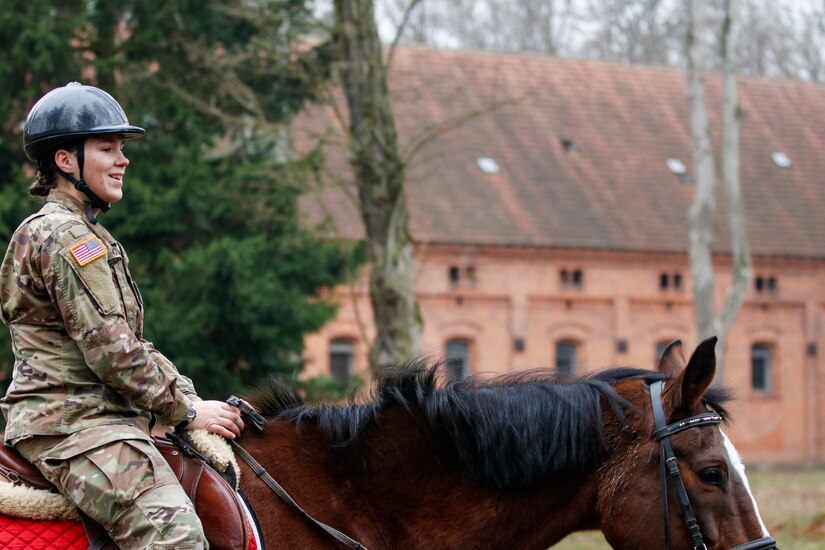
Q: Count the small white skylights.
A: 3